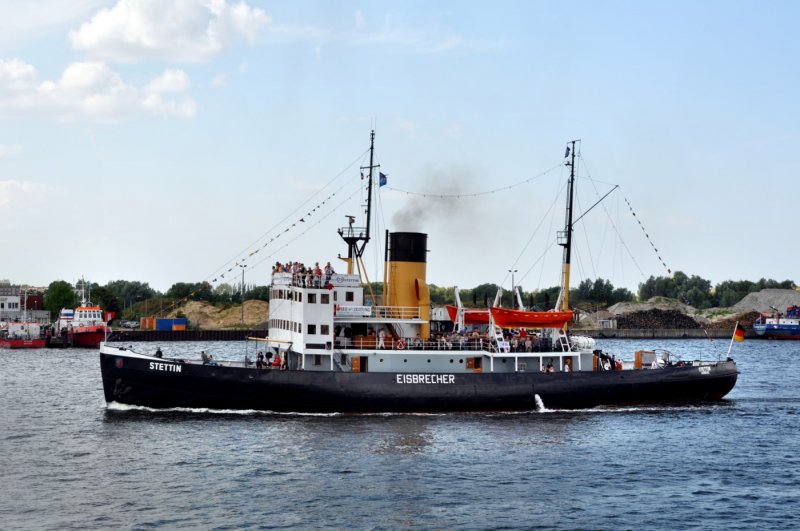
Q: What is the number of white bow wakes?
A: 1